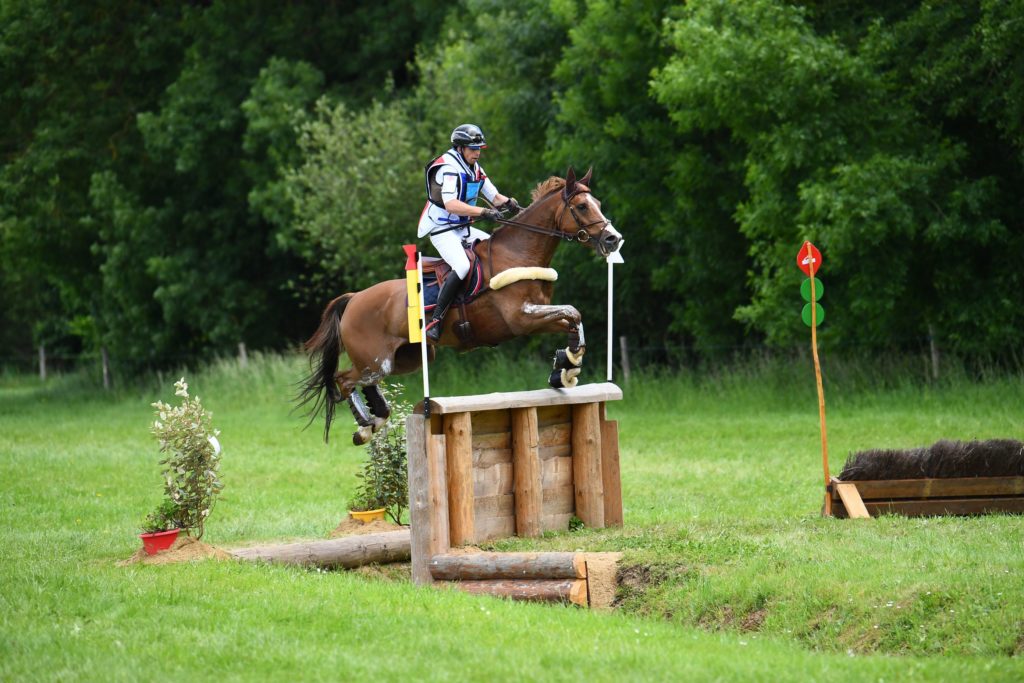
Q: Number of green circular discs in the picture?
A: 2